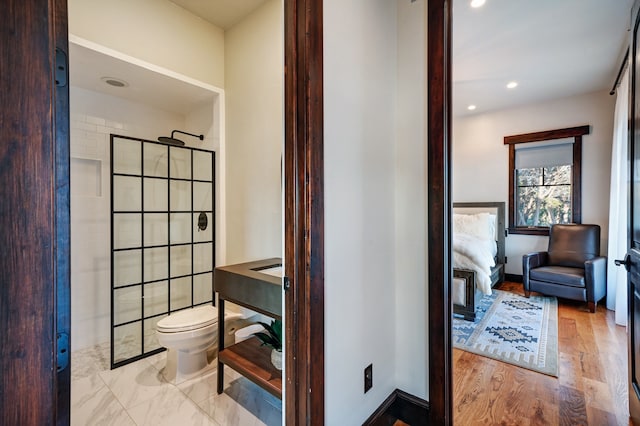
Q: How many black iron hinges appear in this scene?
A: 2